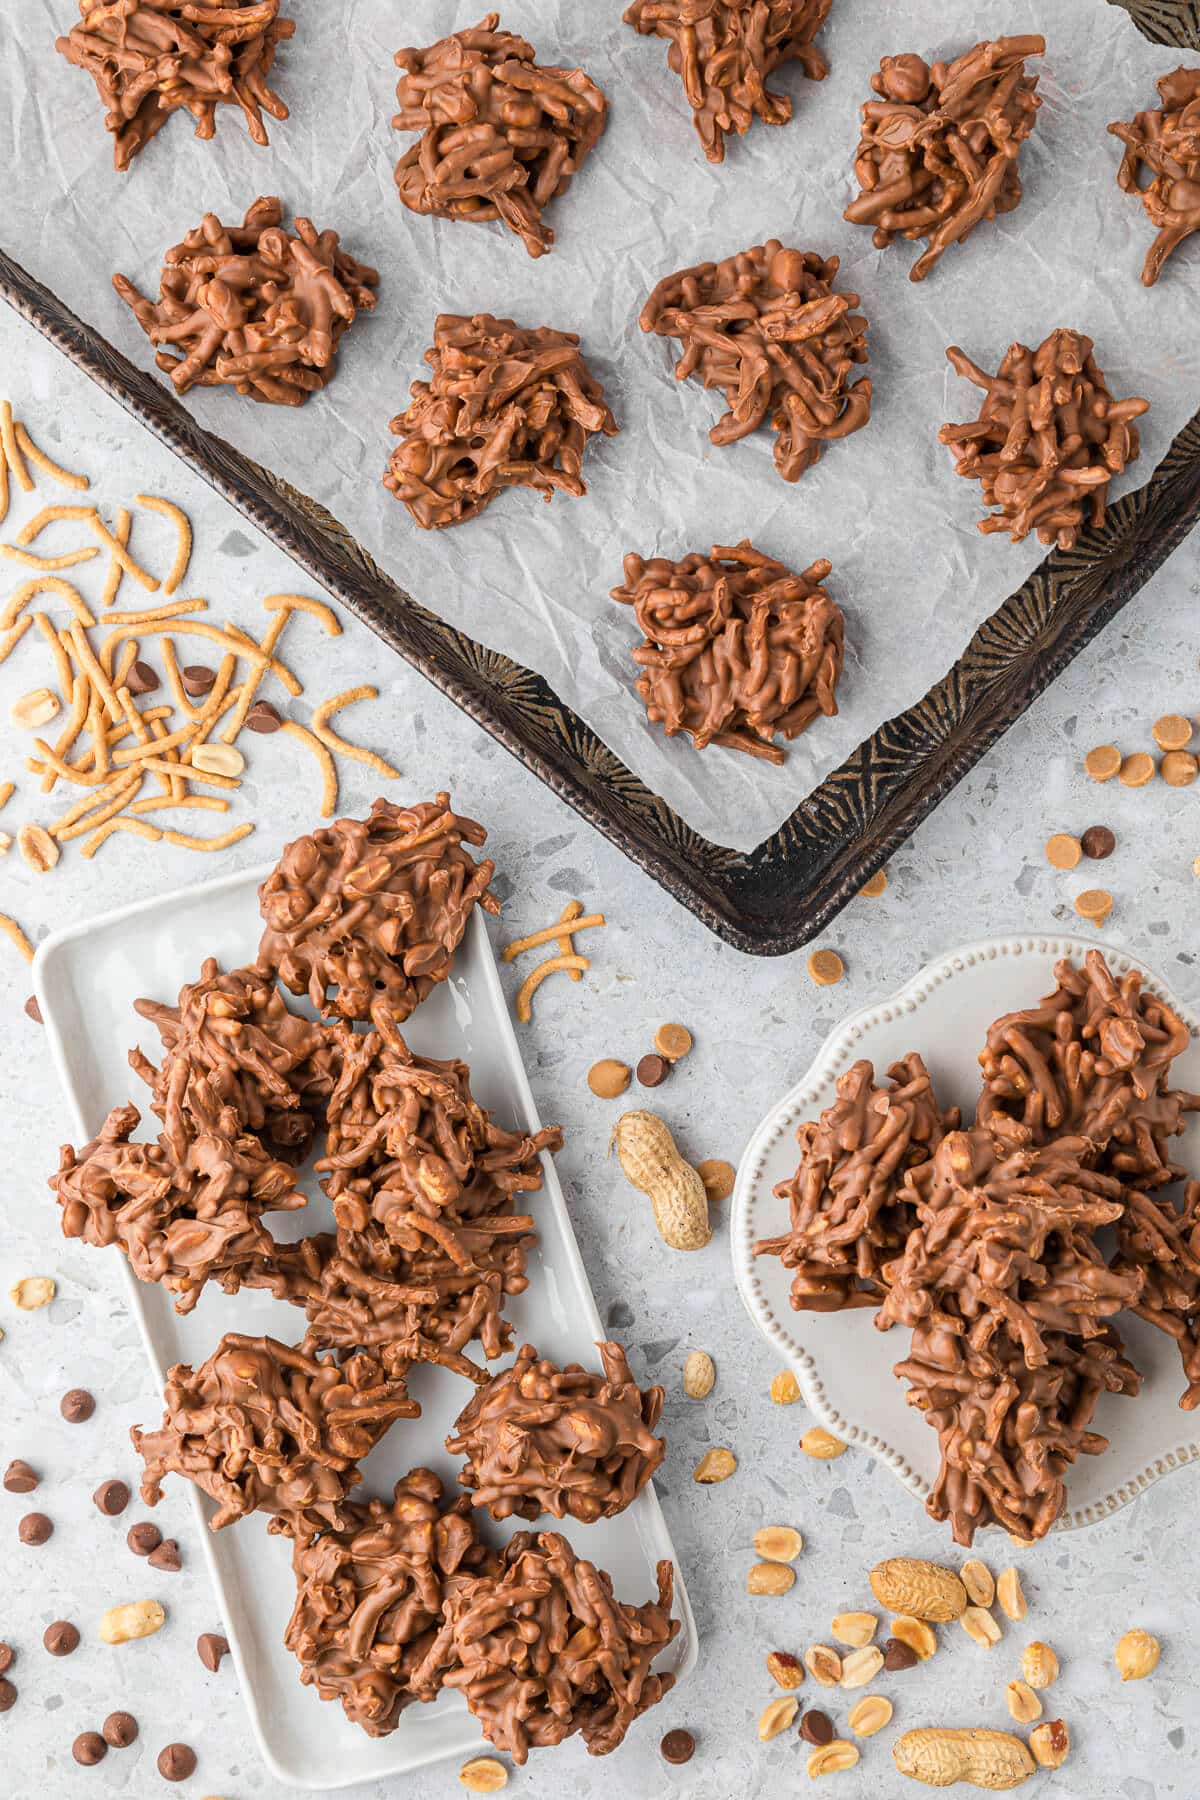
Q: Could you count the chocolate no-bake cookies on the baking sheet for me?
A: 10